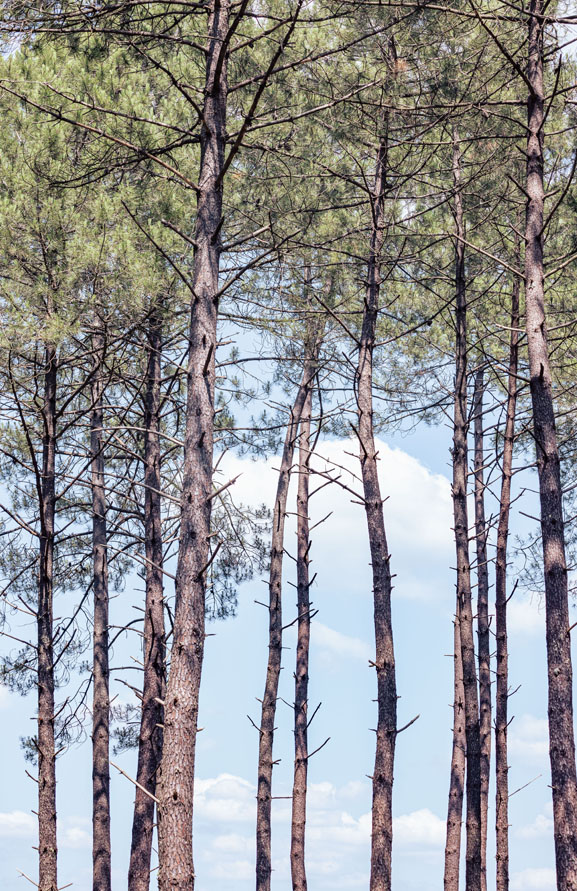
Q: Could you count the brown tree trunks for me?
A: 12